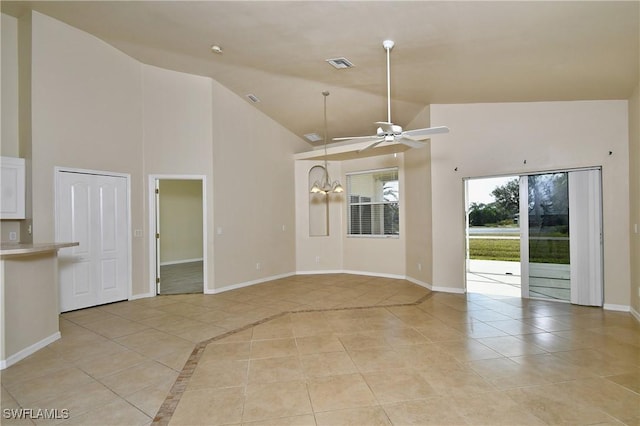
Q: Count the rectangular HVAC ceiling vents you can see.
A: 3